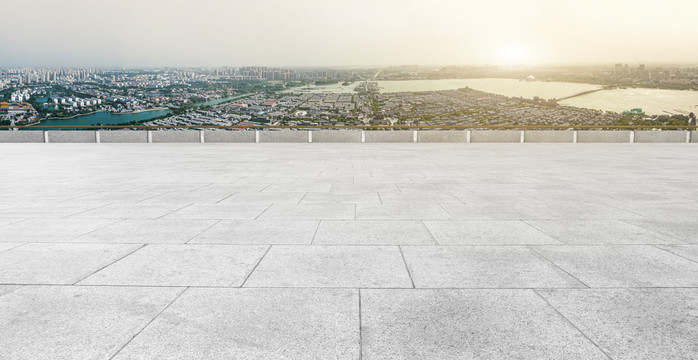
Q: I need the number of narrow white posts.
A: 13